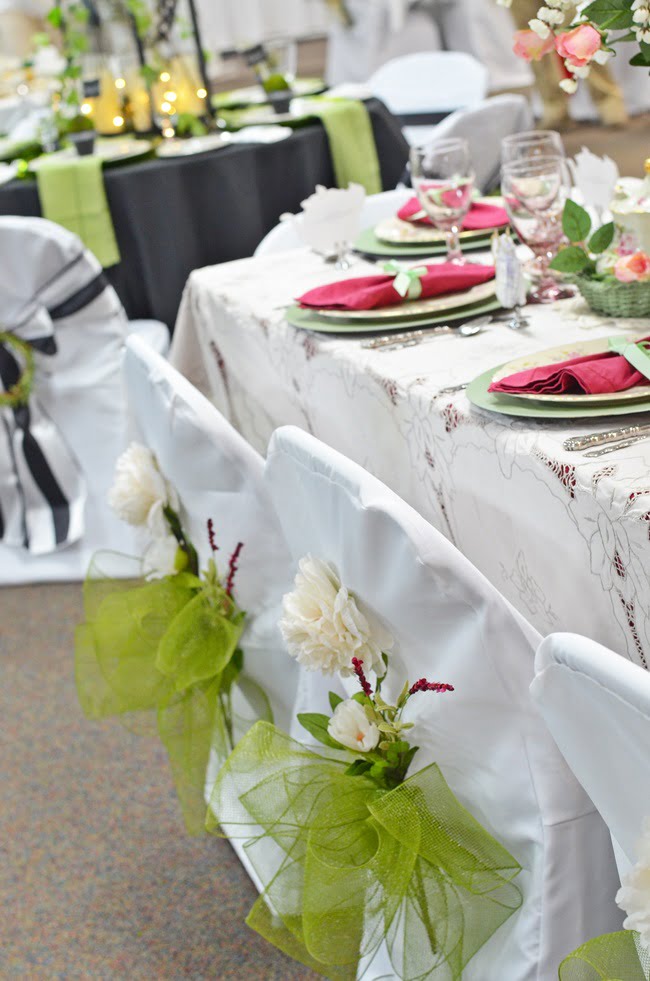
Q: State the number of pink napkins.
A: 3